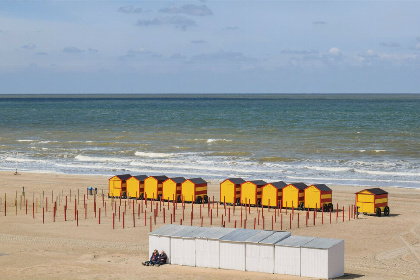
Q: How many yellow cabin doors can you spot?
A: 11